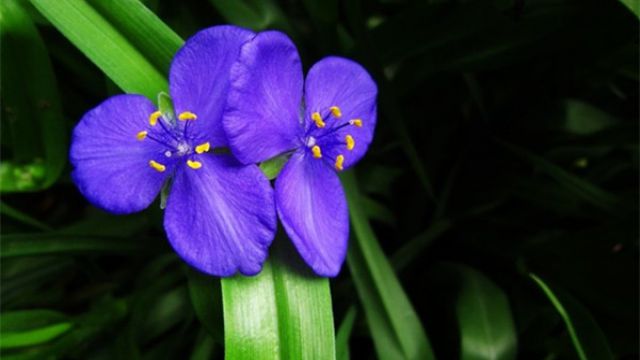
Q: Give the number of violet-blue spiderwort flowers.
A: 2